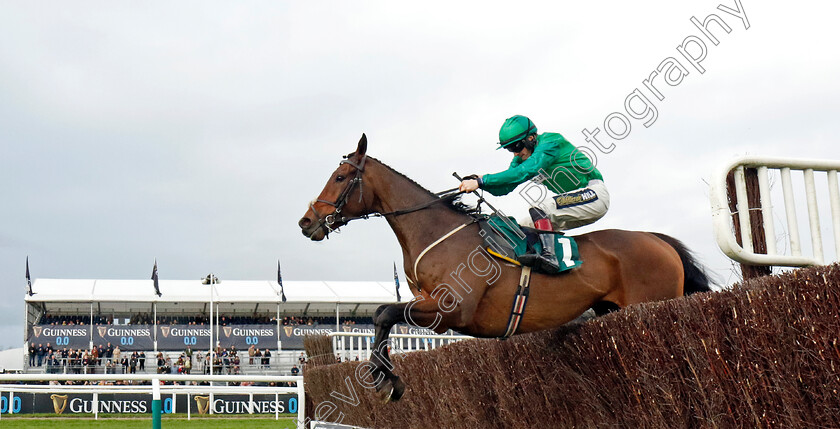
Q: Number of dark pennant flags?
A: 4